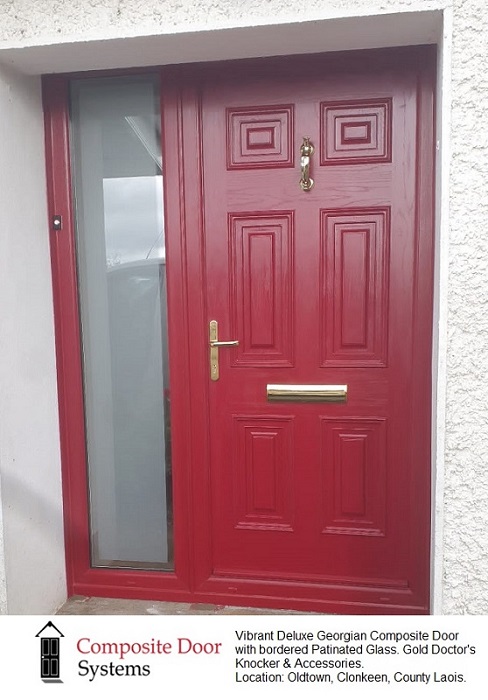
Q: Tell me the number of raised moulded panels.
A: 6